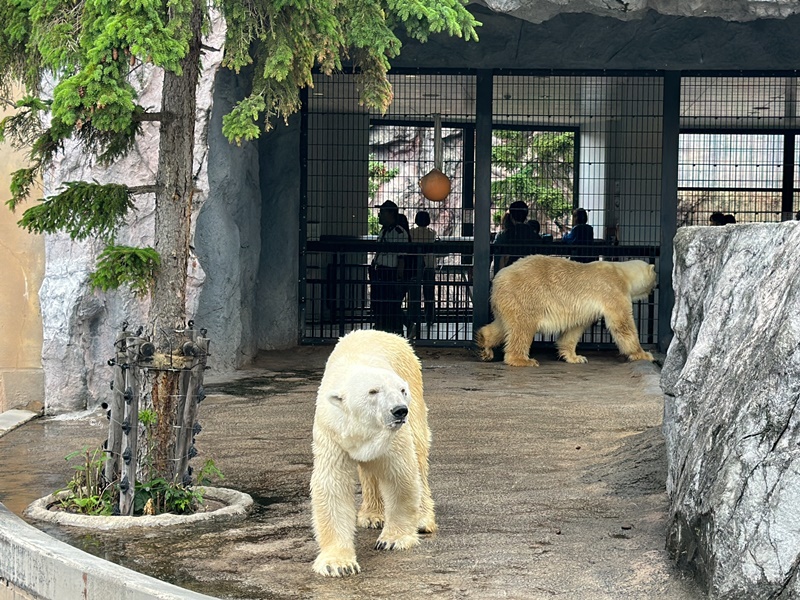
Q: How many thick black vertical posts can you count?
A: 2